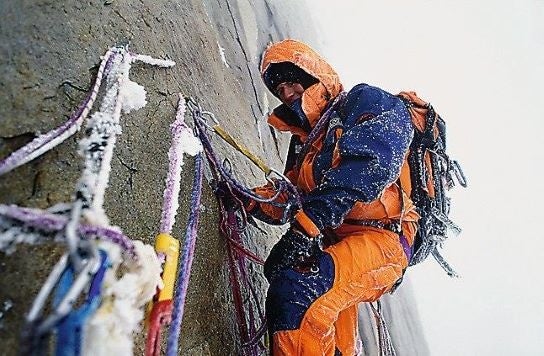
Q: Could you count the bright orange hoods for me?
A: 1